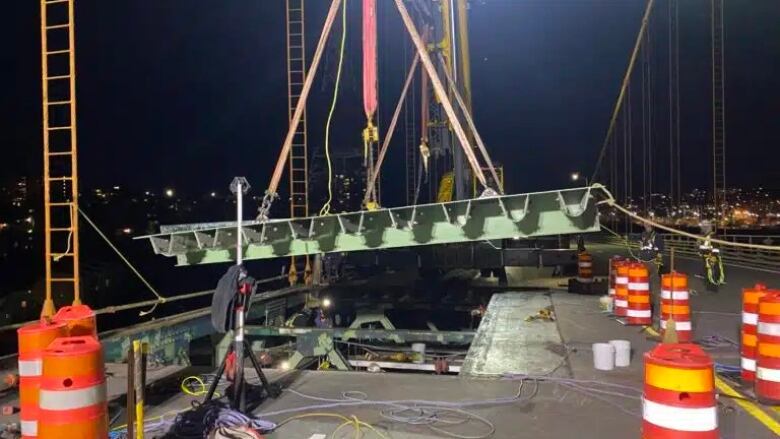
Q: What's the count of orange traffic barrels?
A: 11